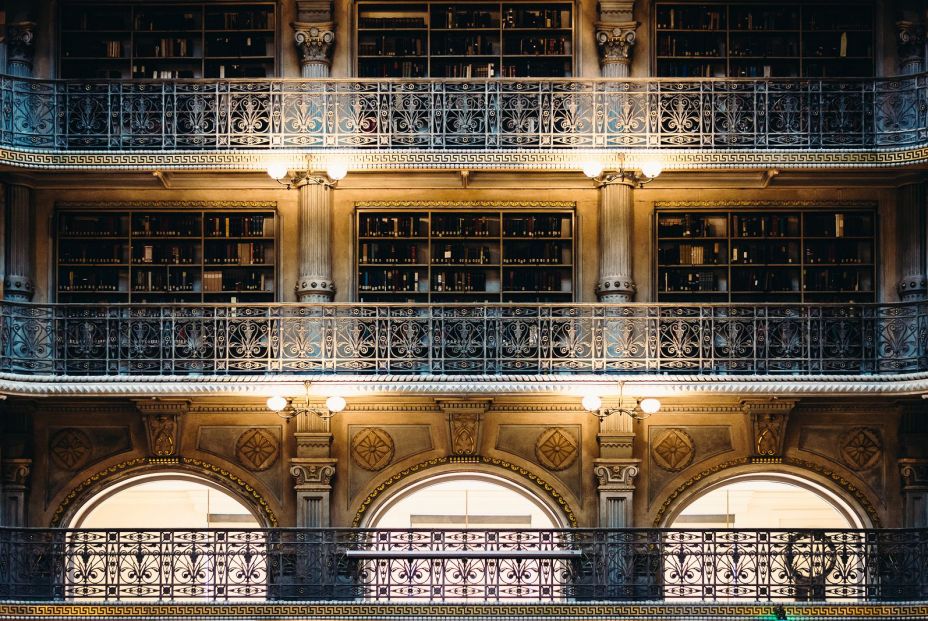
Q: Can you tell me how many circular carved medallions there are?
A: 6